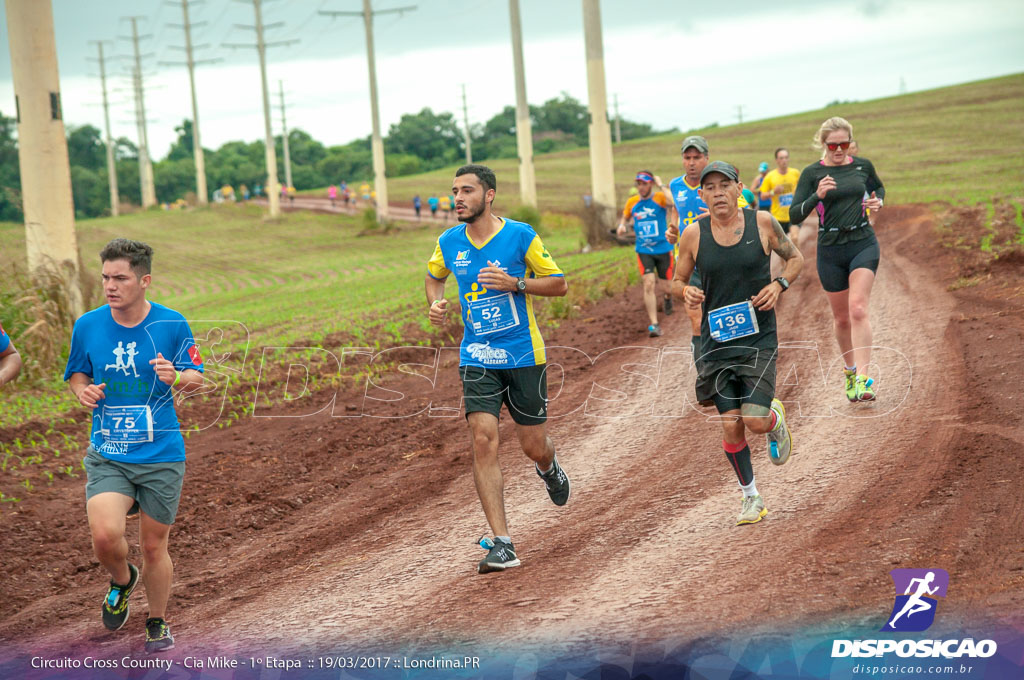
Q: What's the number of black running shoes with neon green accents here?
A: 2